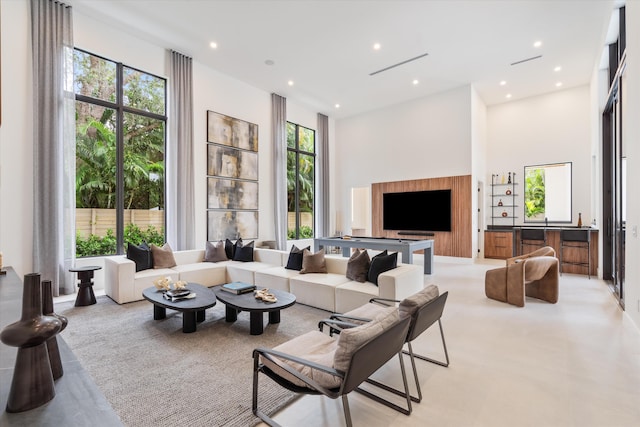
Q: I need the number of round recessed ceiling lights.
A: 10